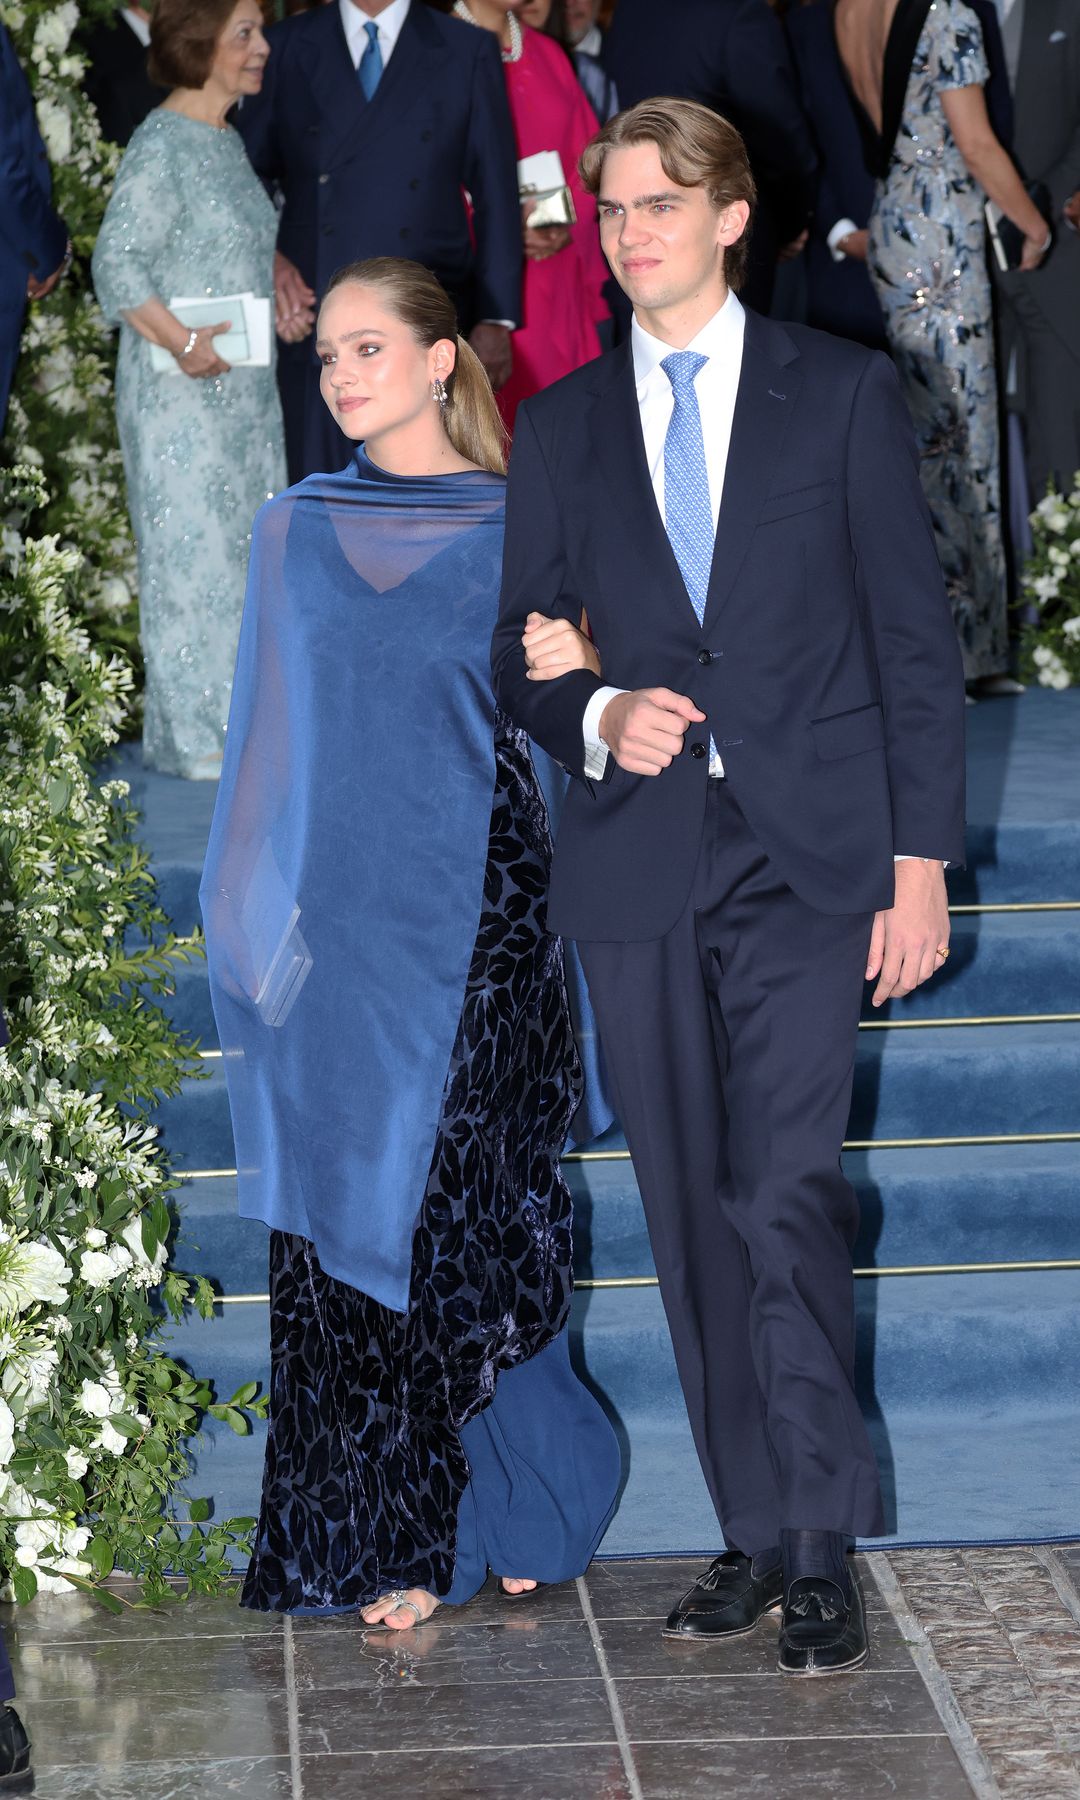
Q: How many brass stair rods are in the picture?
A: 4